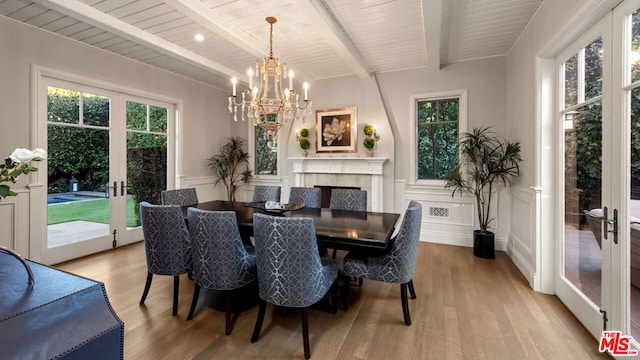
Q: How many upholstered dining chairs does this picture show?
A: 8